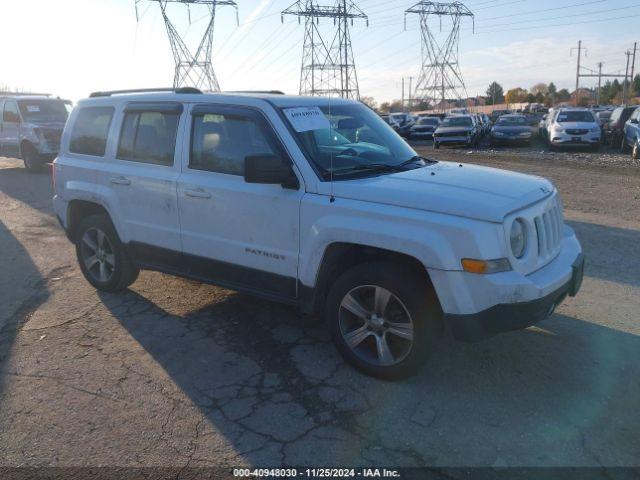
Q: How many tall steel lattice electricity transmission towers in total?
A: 3